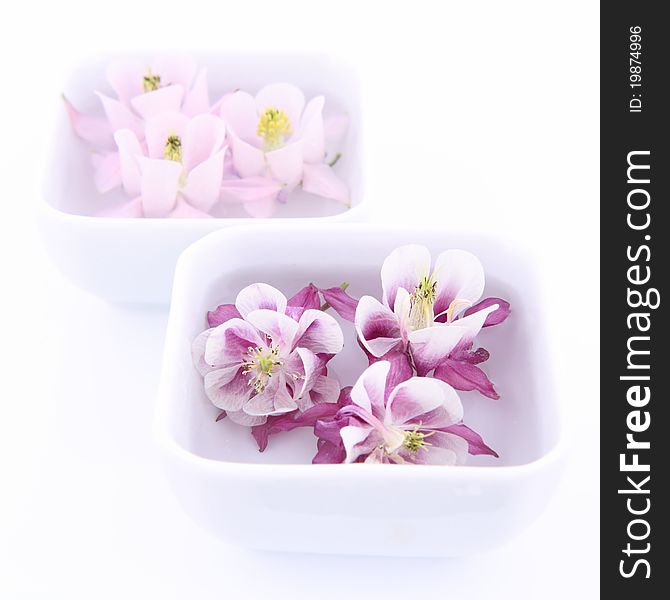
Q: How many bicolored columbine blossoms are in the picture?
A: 3